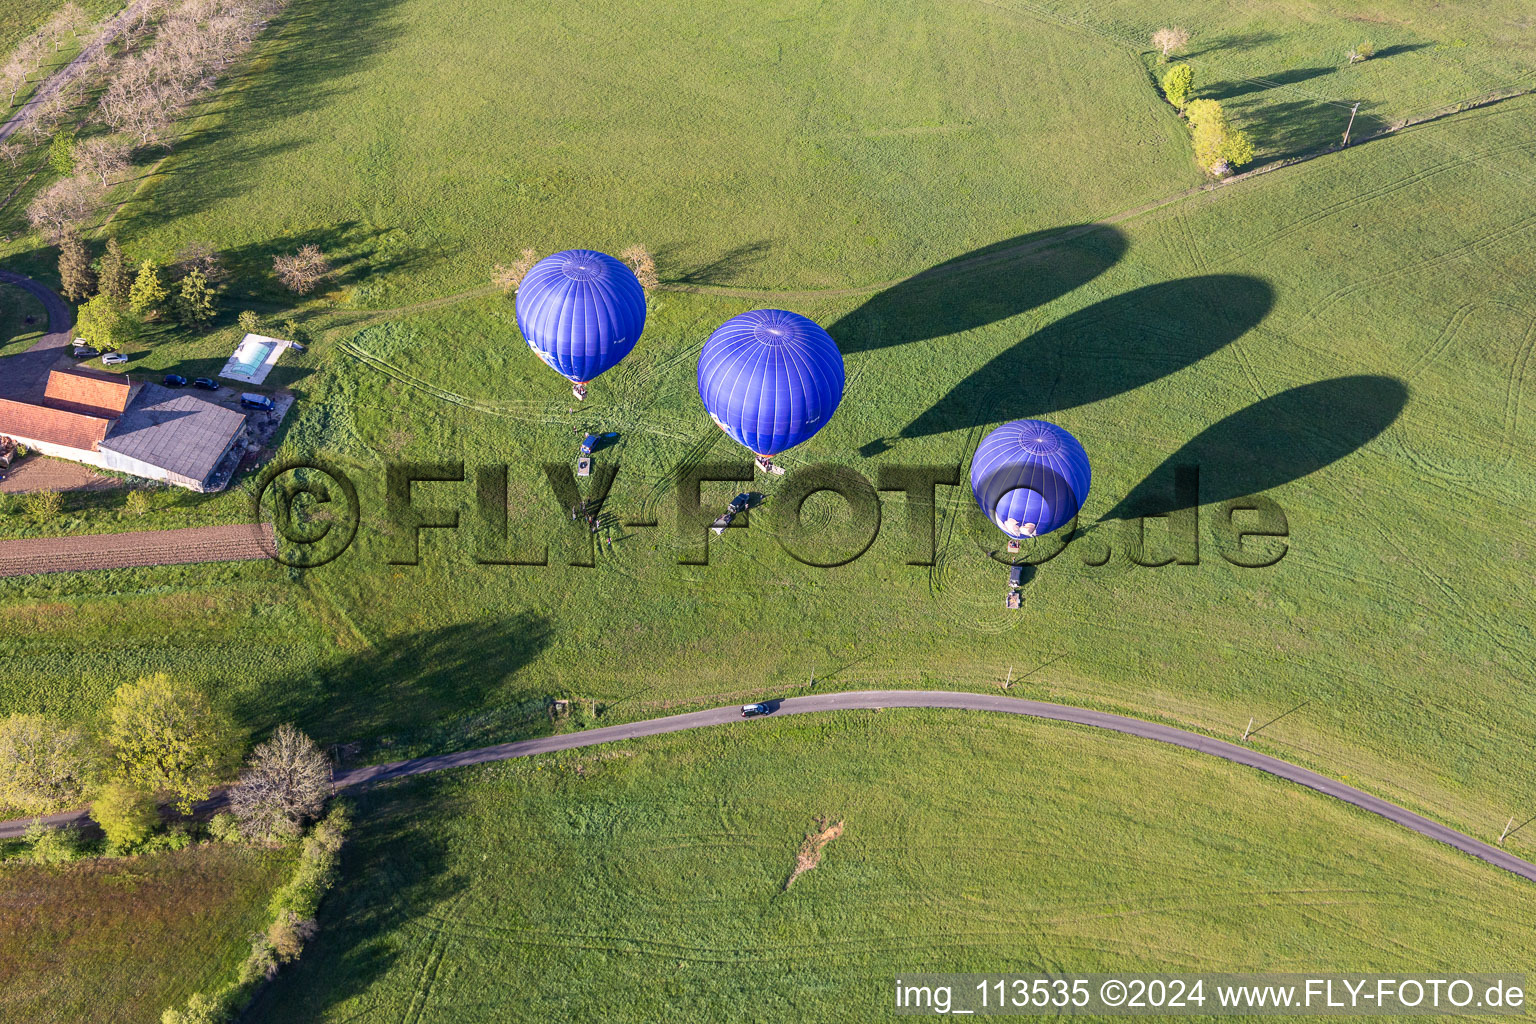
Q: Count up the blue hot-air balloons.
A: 3